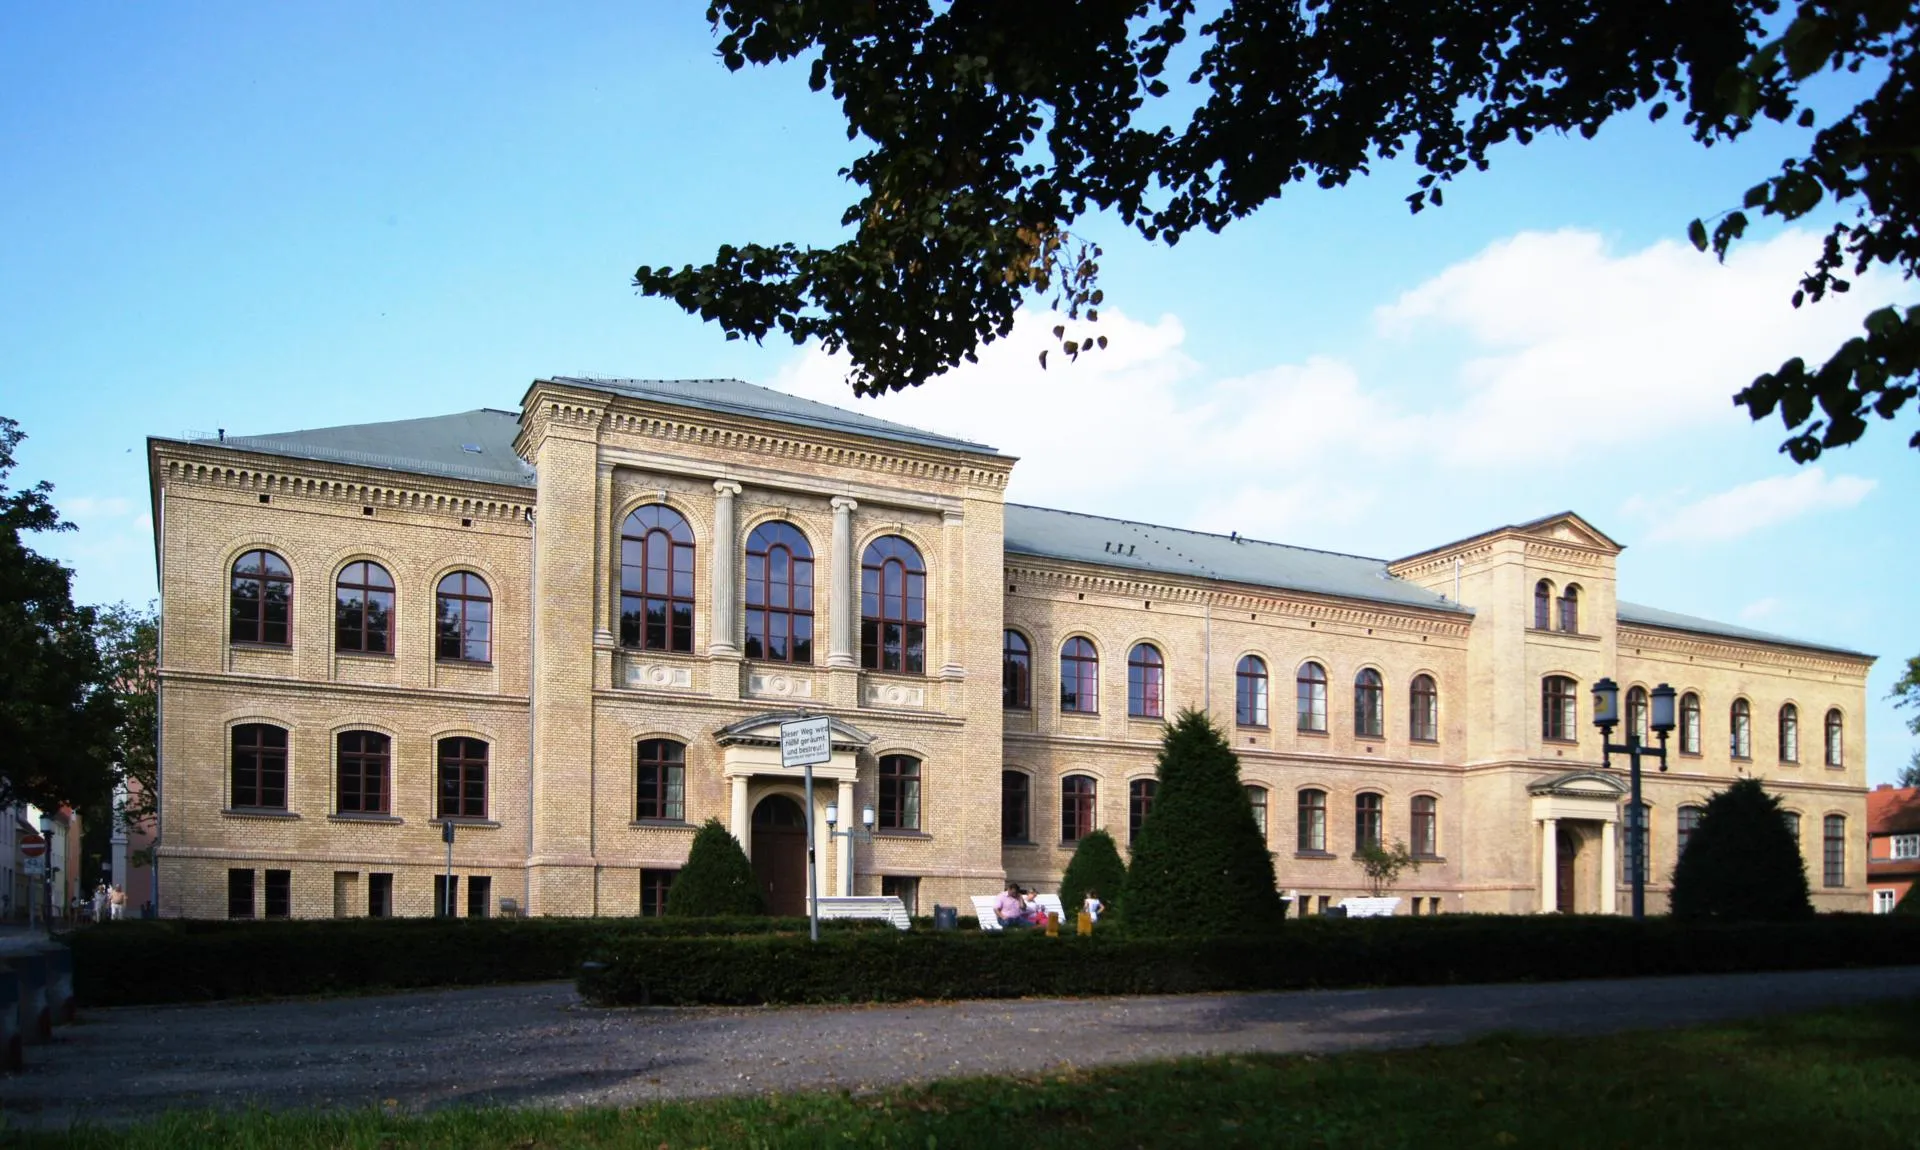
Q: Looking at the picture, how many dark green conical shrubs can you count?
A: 4